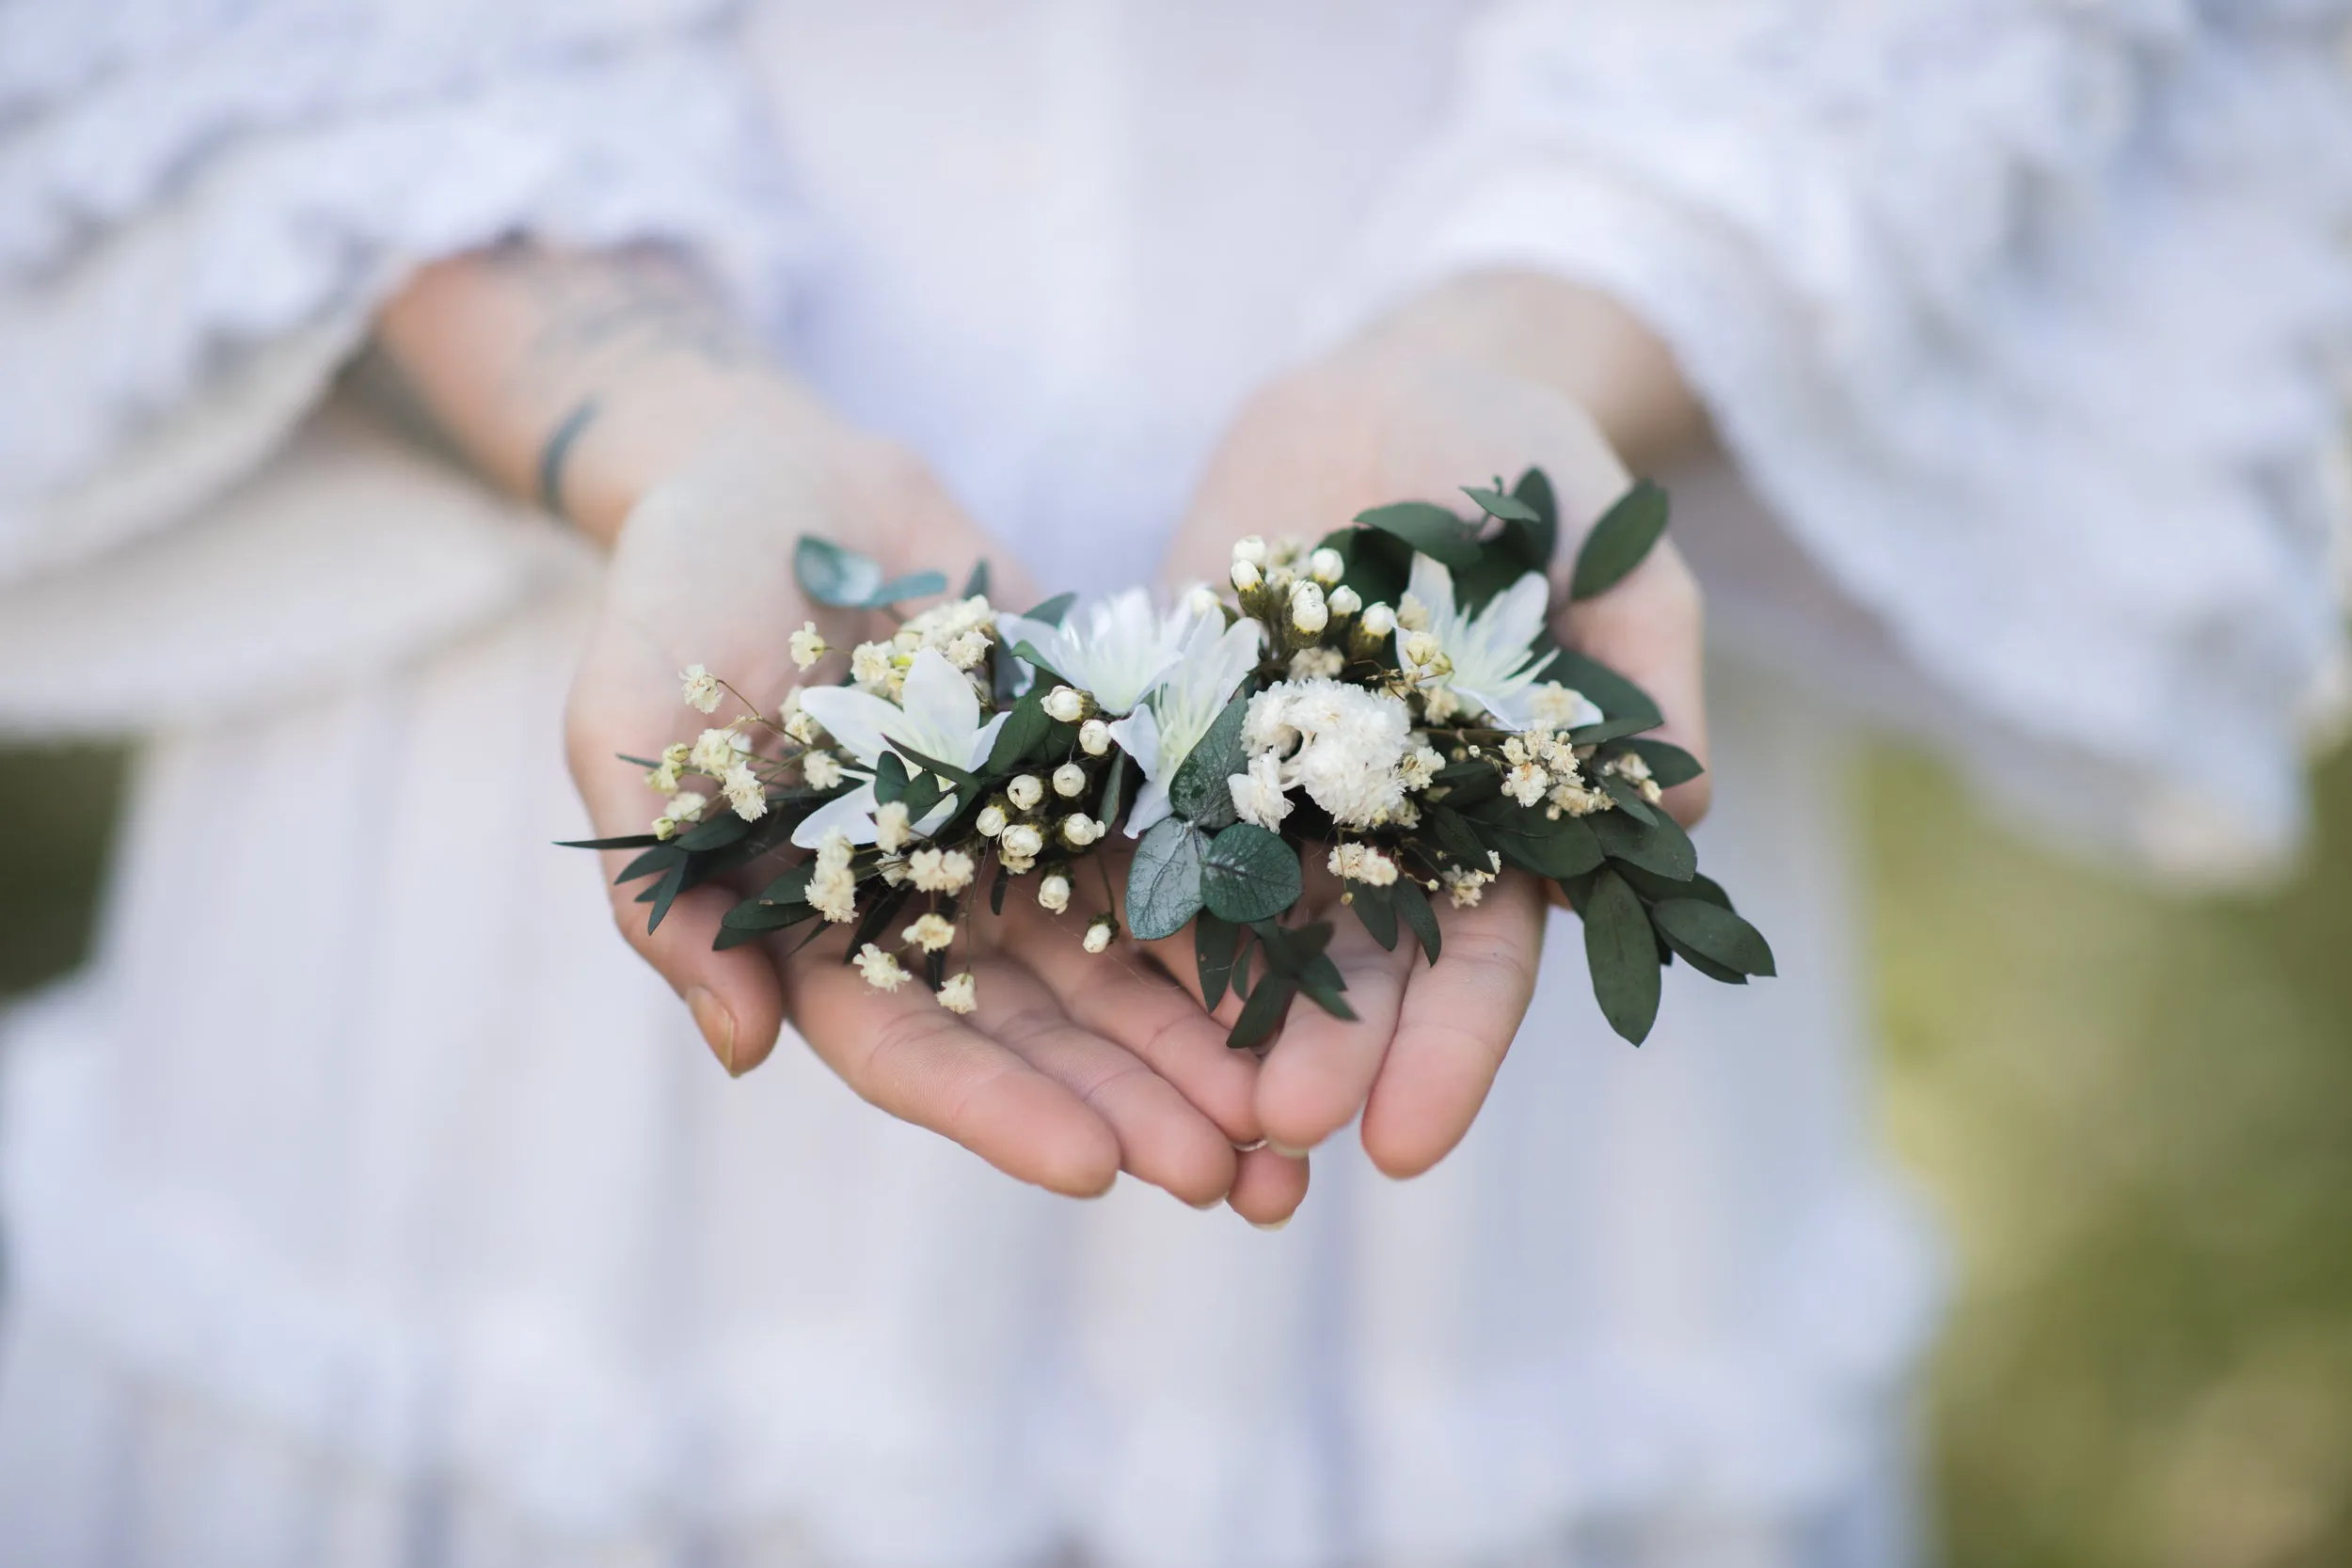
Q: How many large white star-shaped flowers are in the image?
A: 4